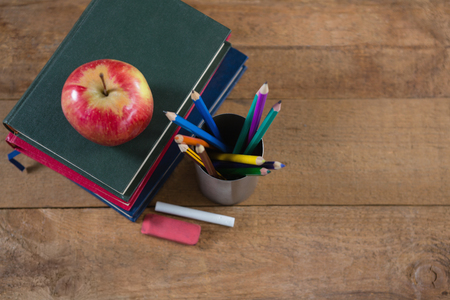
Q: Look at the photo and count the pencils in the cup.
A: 11